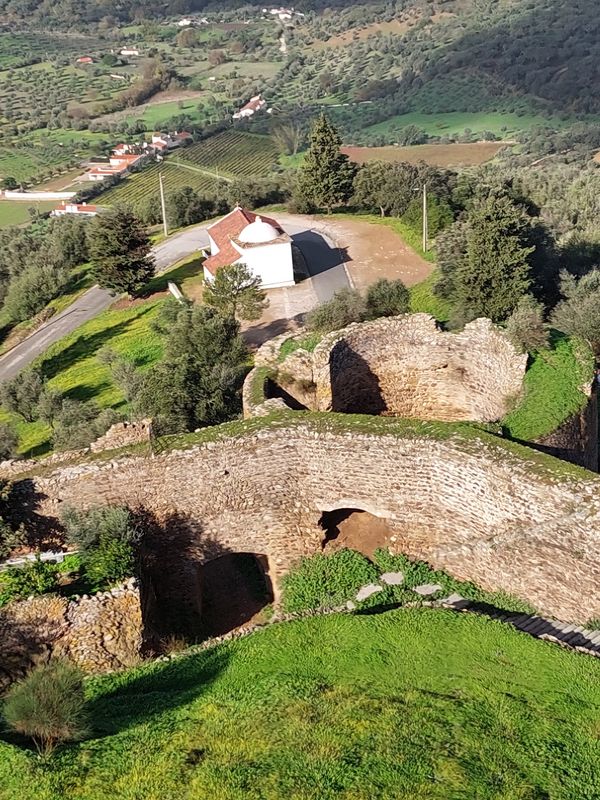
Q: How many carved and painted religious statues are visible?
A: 0